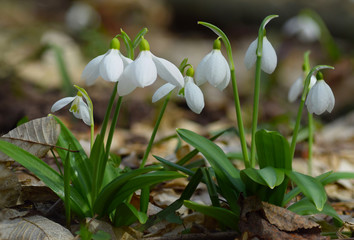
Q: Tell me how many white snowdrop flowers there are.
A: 8